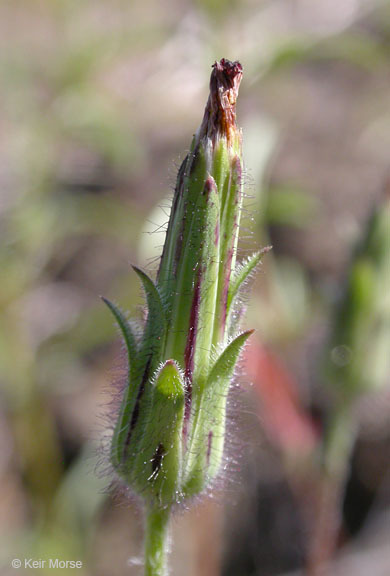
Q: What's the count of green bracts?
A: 5